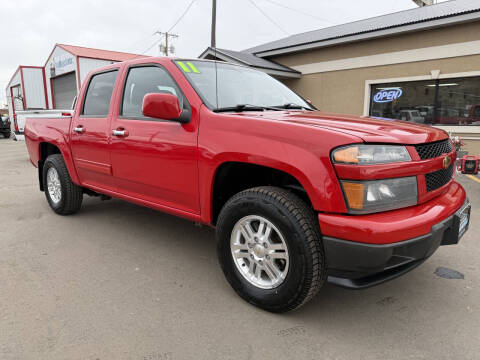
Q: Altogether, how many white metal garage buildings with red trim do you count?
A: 2